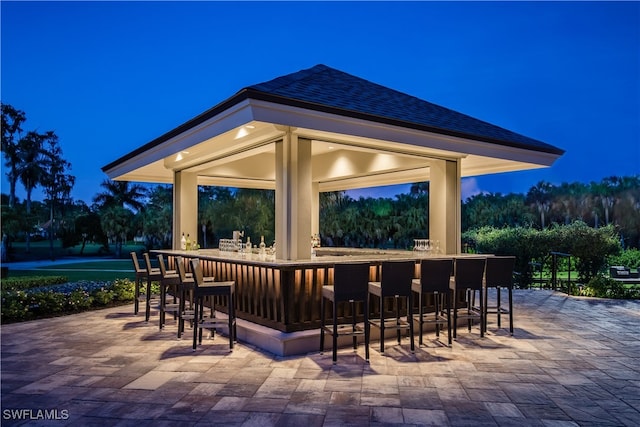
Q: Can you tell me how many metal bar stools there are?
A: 10